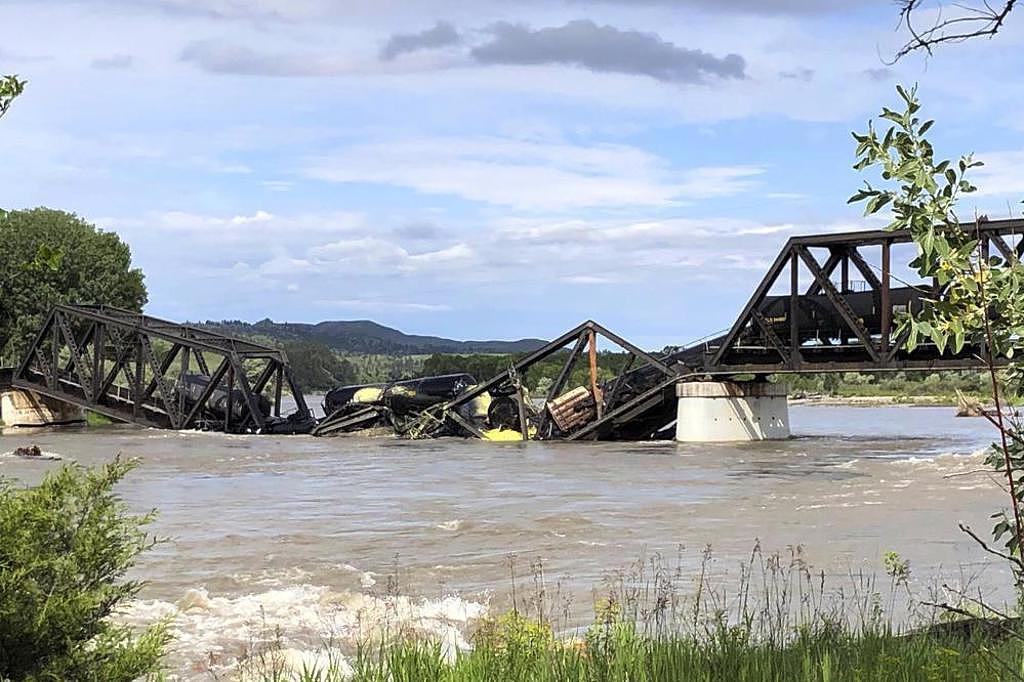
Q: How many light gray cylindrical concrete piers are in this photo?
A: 1